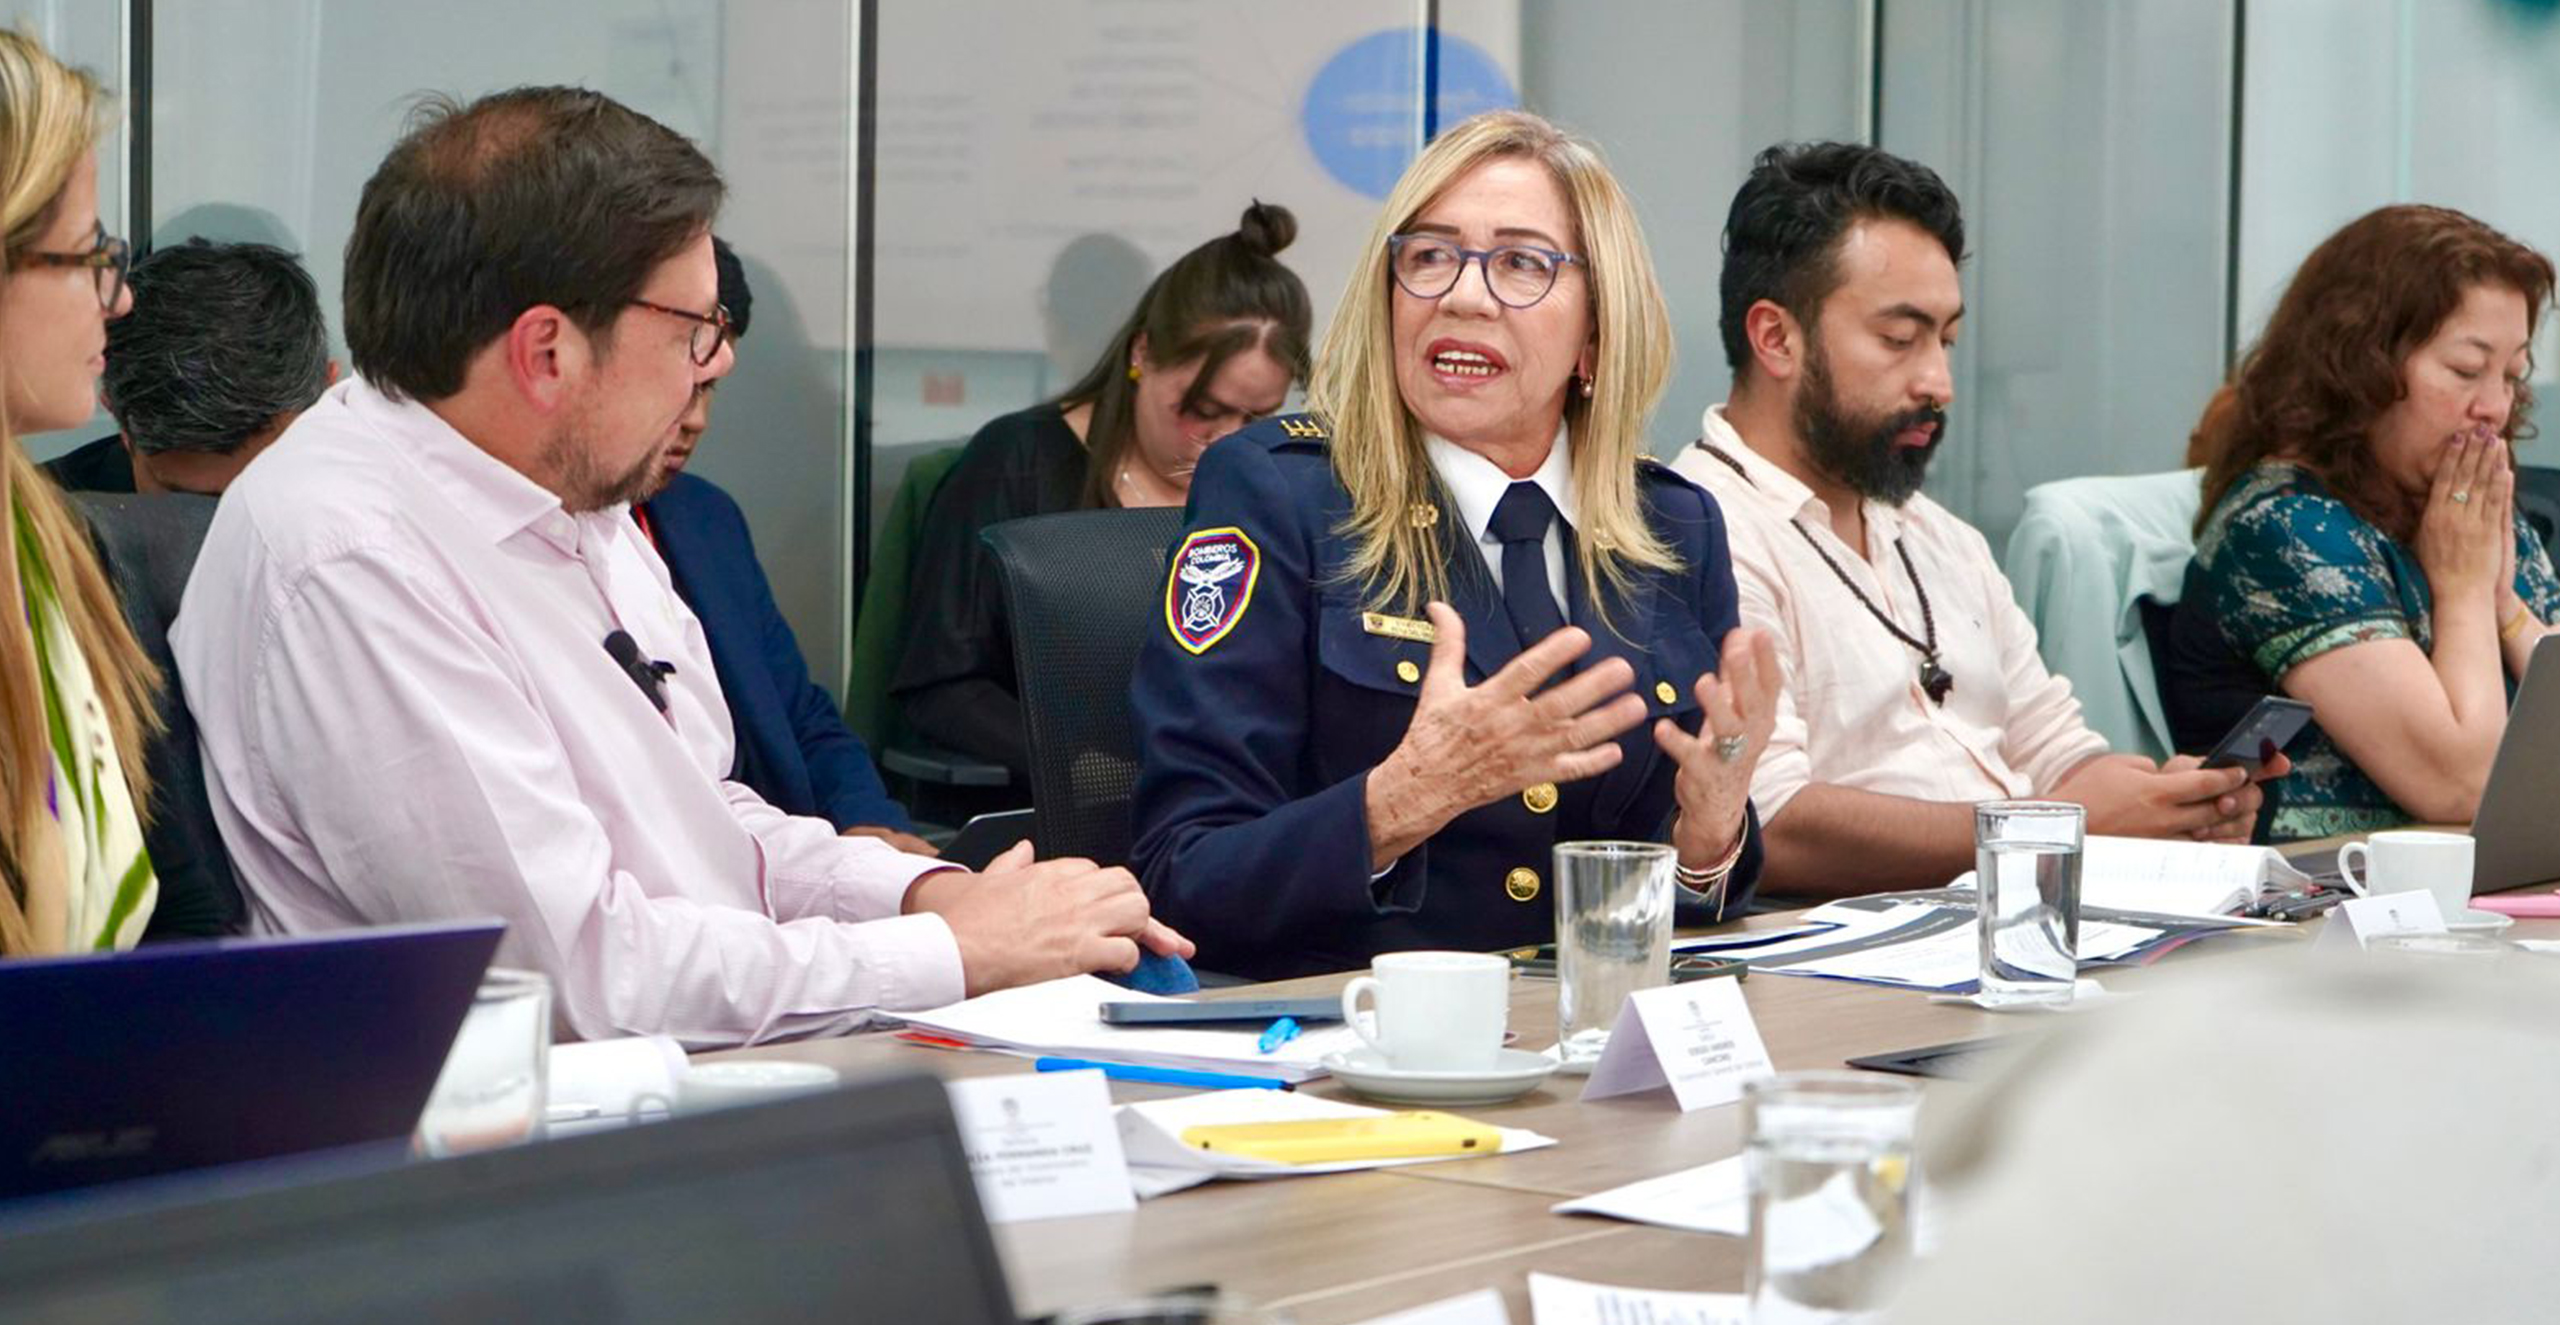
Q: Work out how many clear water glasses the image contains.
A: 4